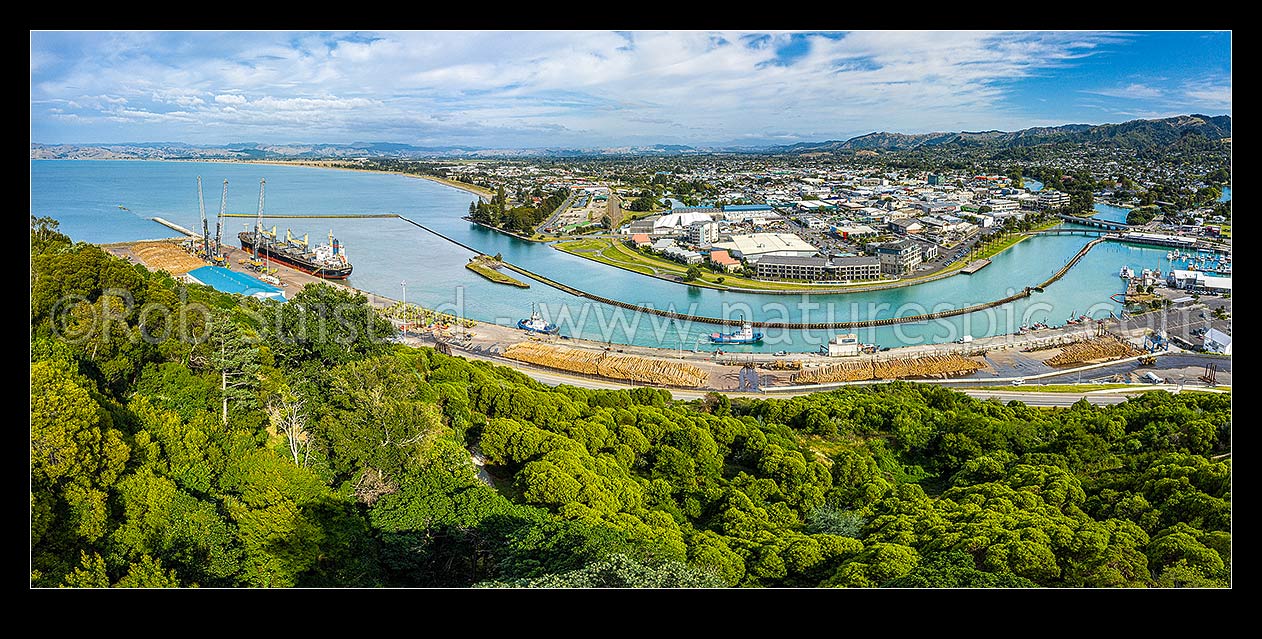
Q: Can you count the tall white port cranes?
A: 3